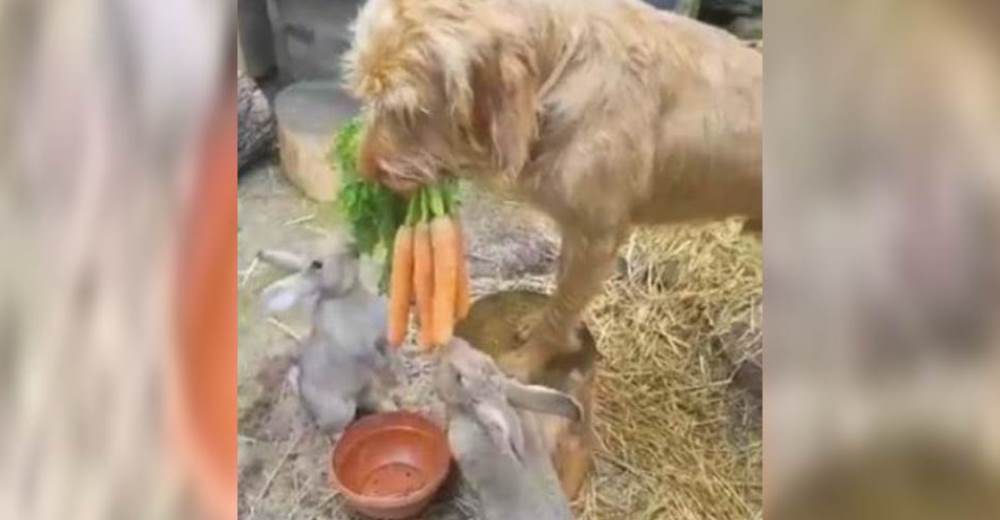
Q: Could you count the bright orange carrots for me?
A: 4